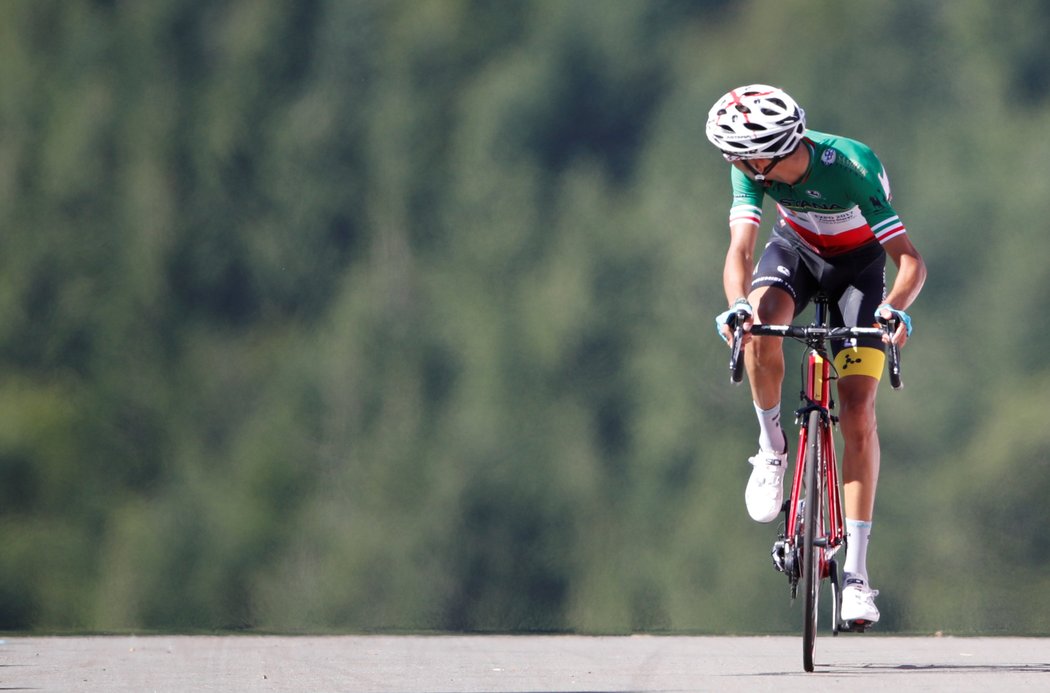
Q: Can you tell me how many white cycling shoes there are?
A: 2